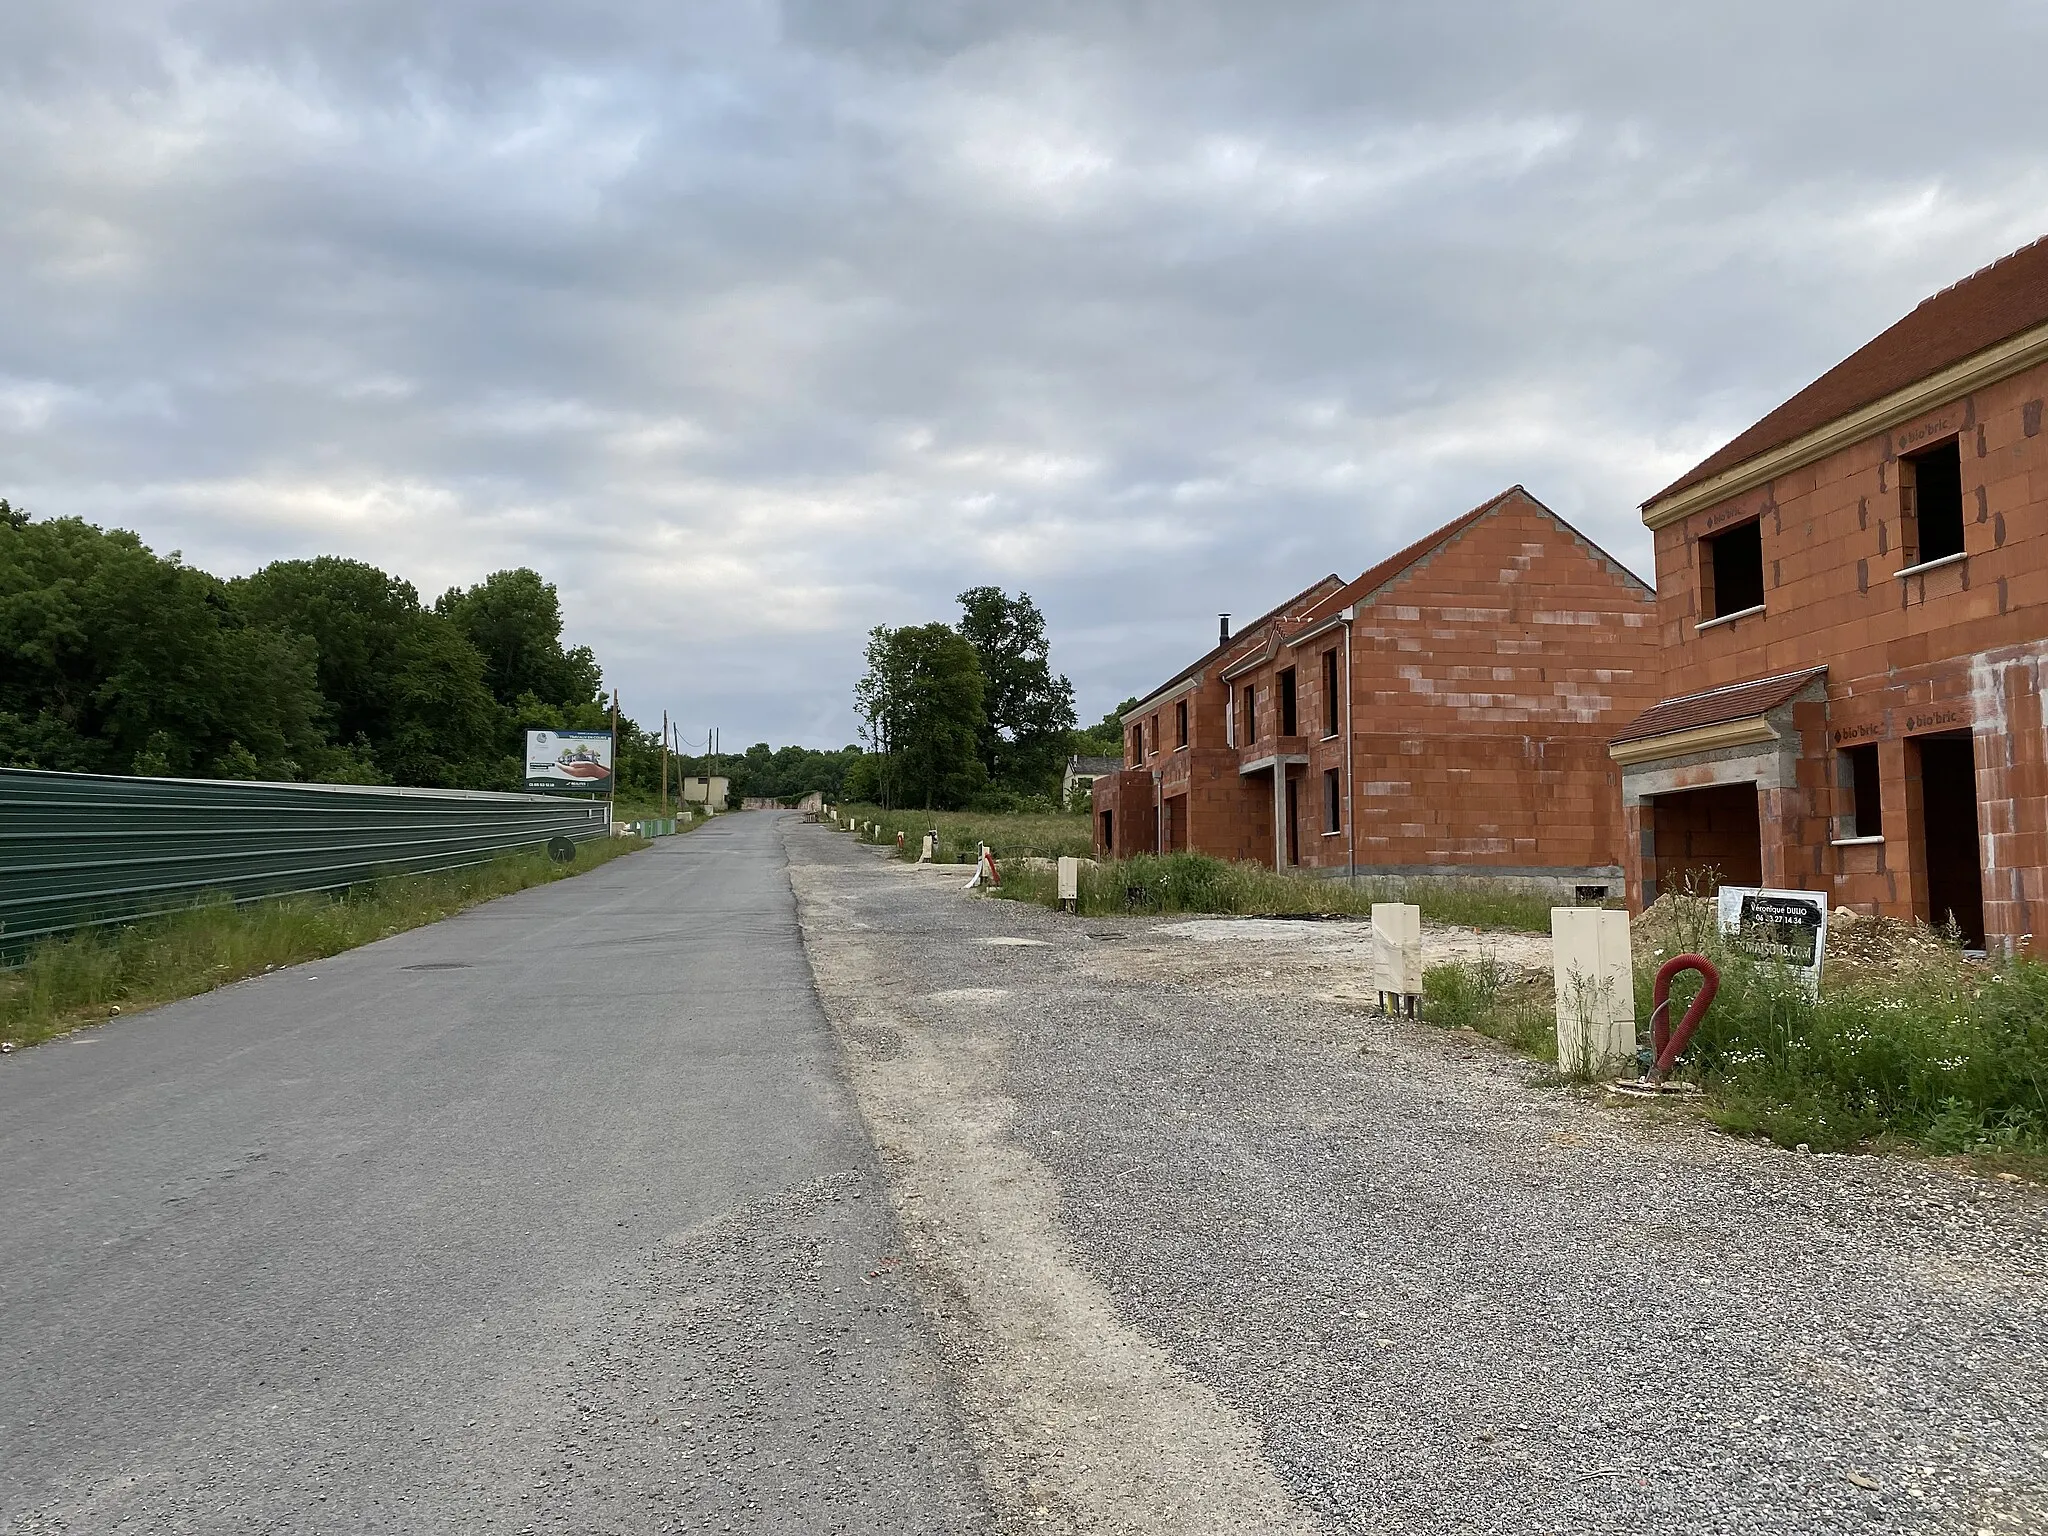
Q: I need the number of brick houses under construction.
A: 3